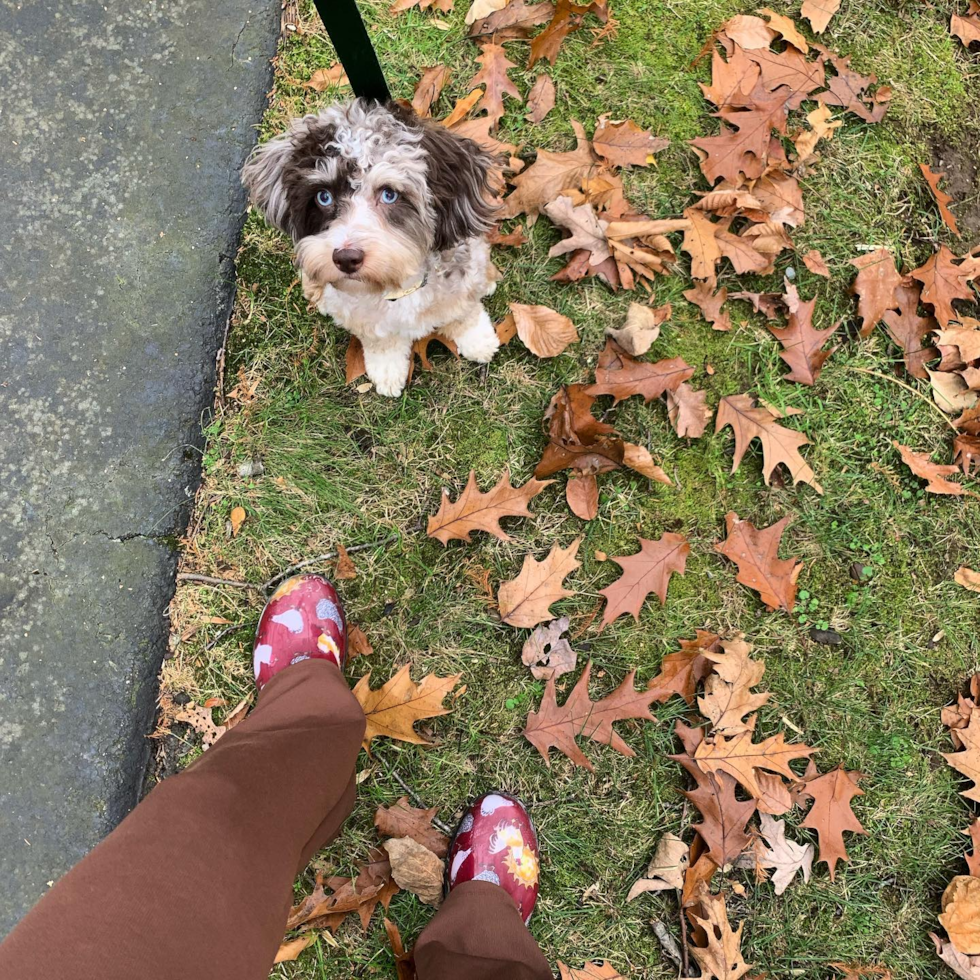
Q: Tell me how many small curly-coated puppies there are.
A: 1